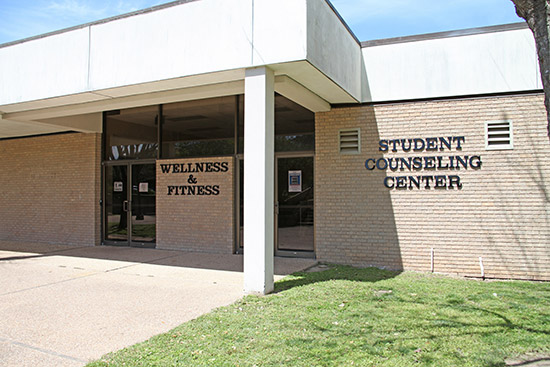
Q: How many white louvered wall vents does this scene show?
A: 2